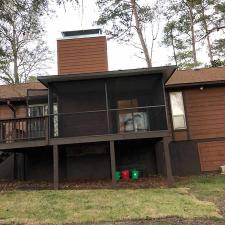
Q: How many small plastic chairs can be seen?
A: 3